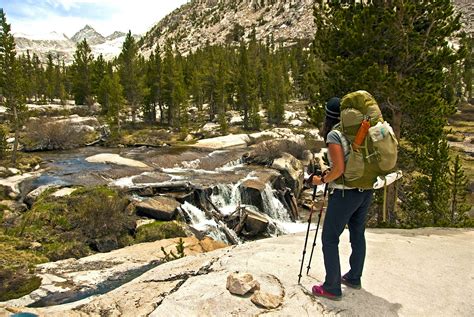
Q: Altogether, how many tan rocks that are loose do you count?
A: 2